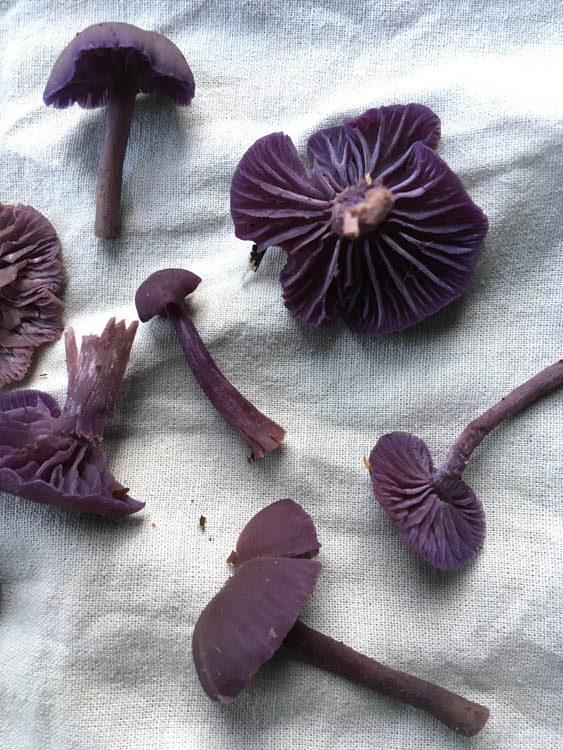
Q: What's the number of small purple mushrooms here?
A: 7